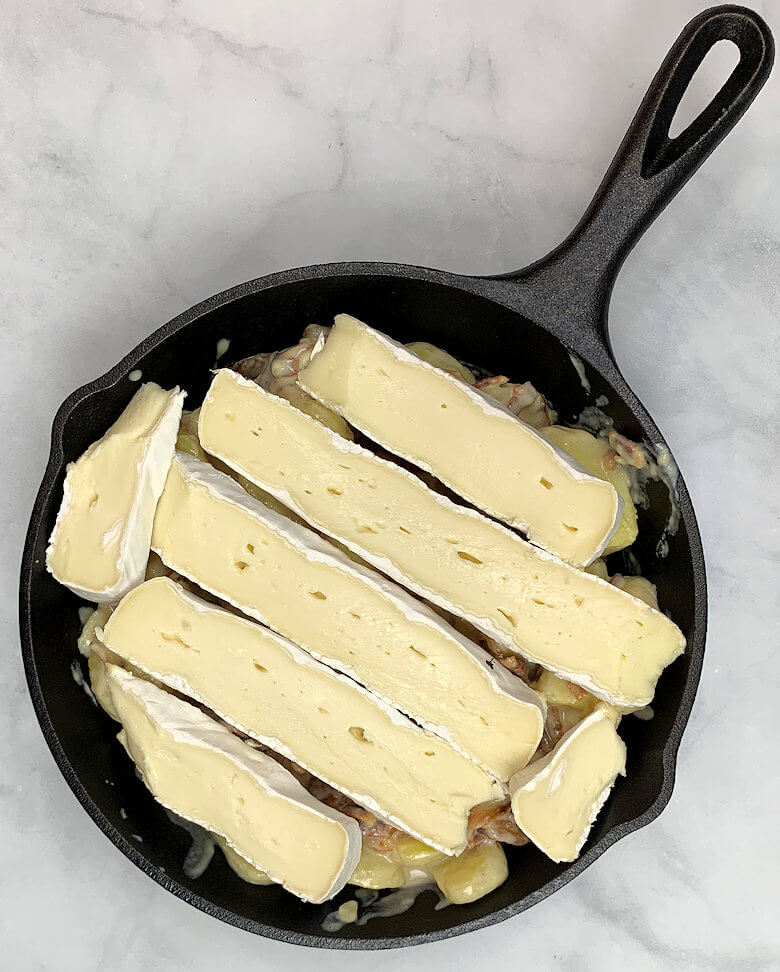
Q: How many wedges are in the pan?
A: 7